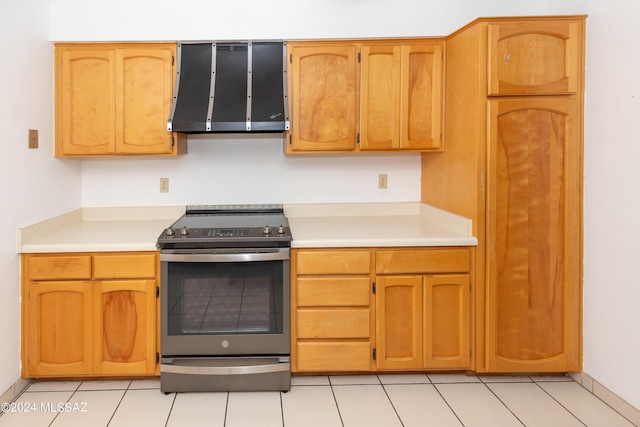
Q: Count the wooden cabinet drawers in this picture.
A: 7